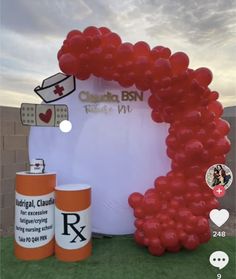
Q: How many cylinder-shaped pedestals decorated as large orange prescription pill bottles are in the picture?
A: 2